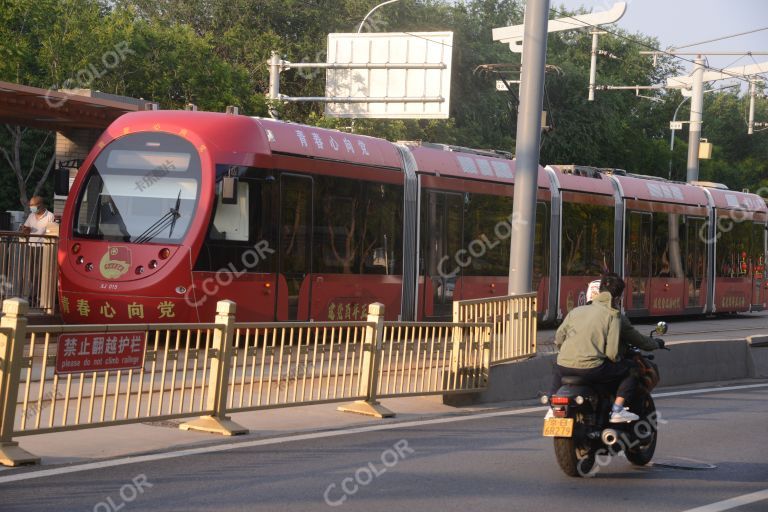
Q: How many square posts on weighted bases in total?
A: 3